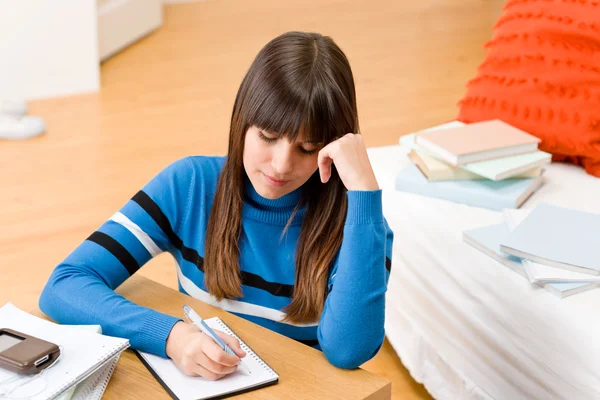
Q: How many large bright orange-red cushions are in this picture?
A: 1